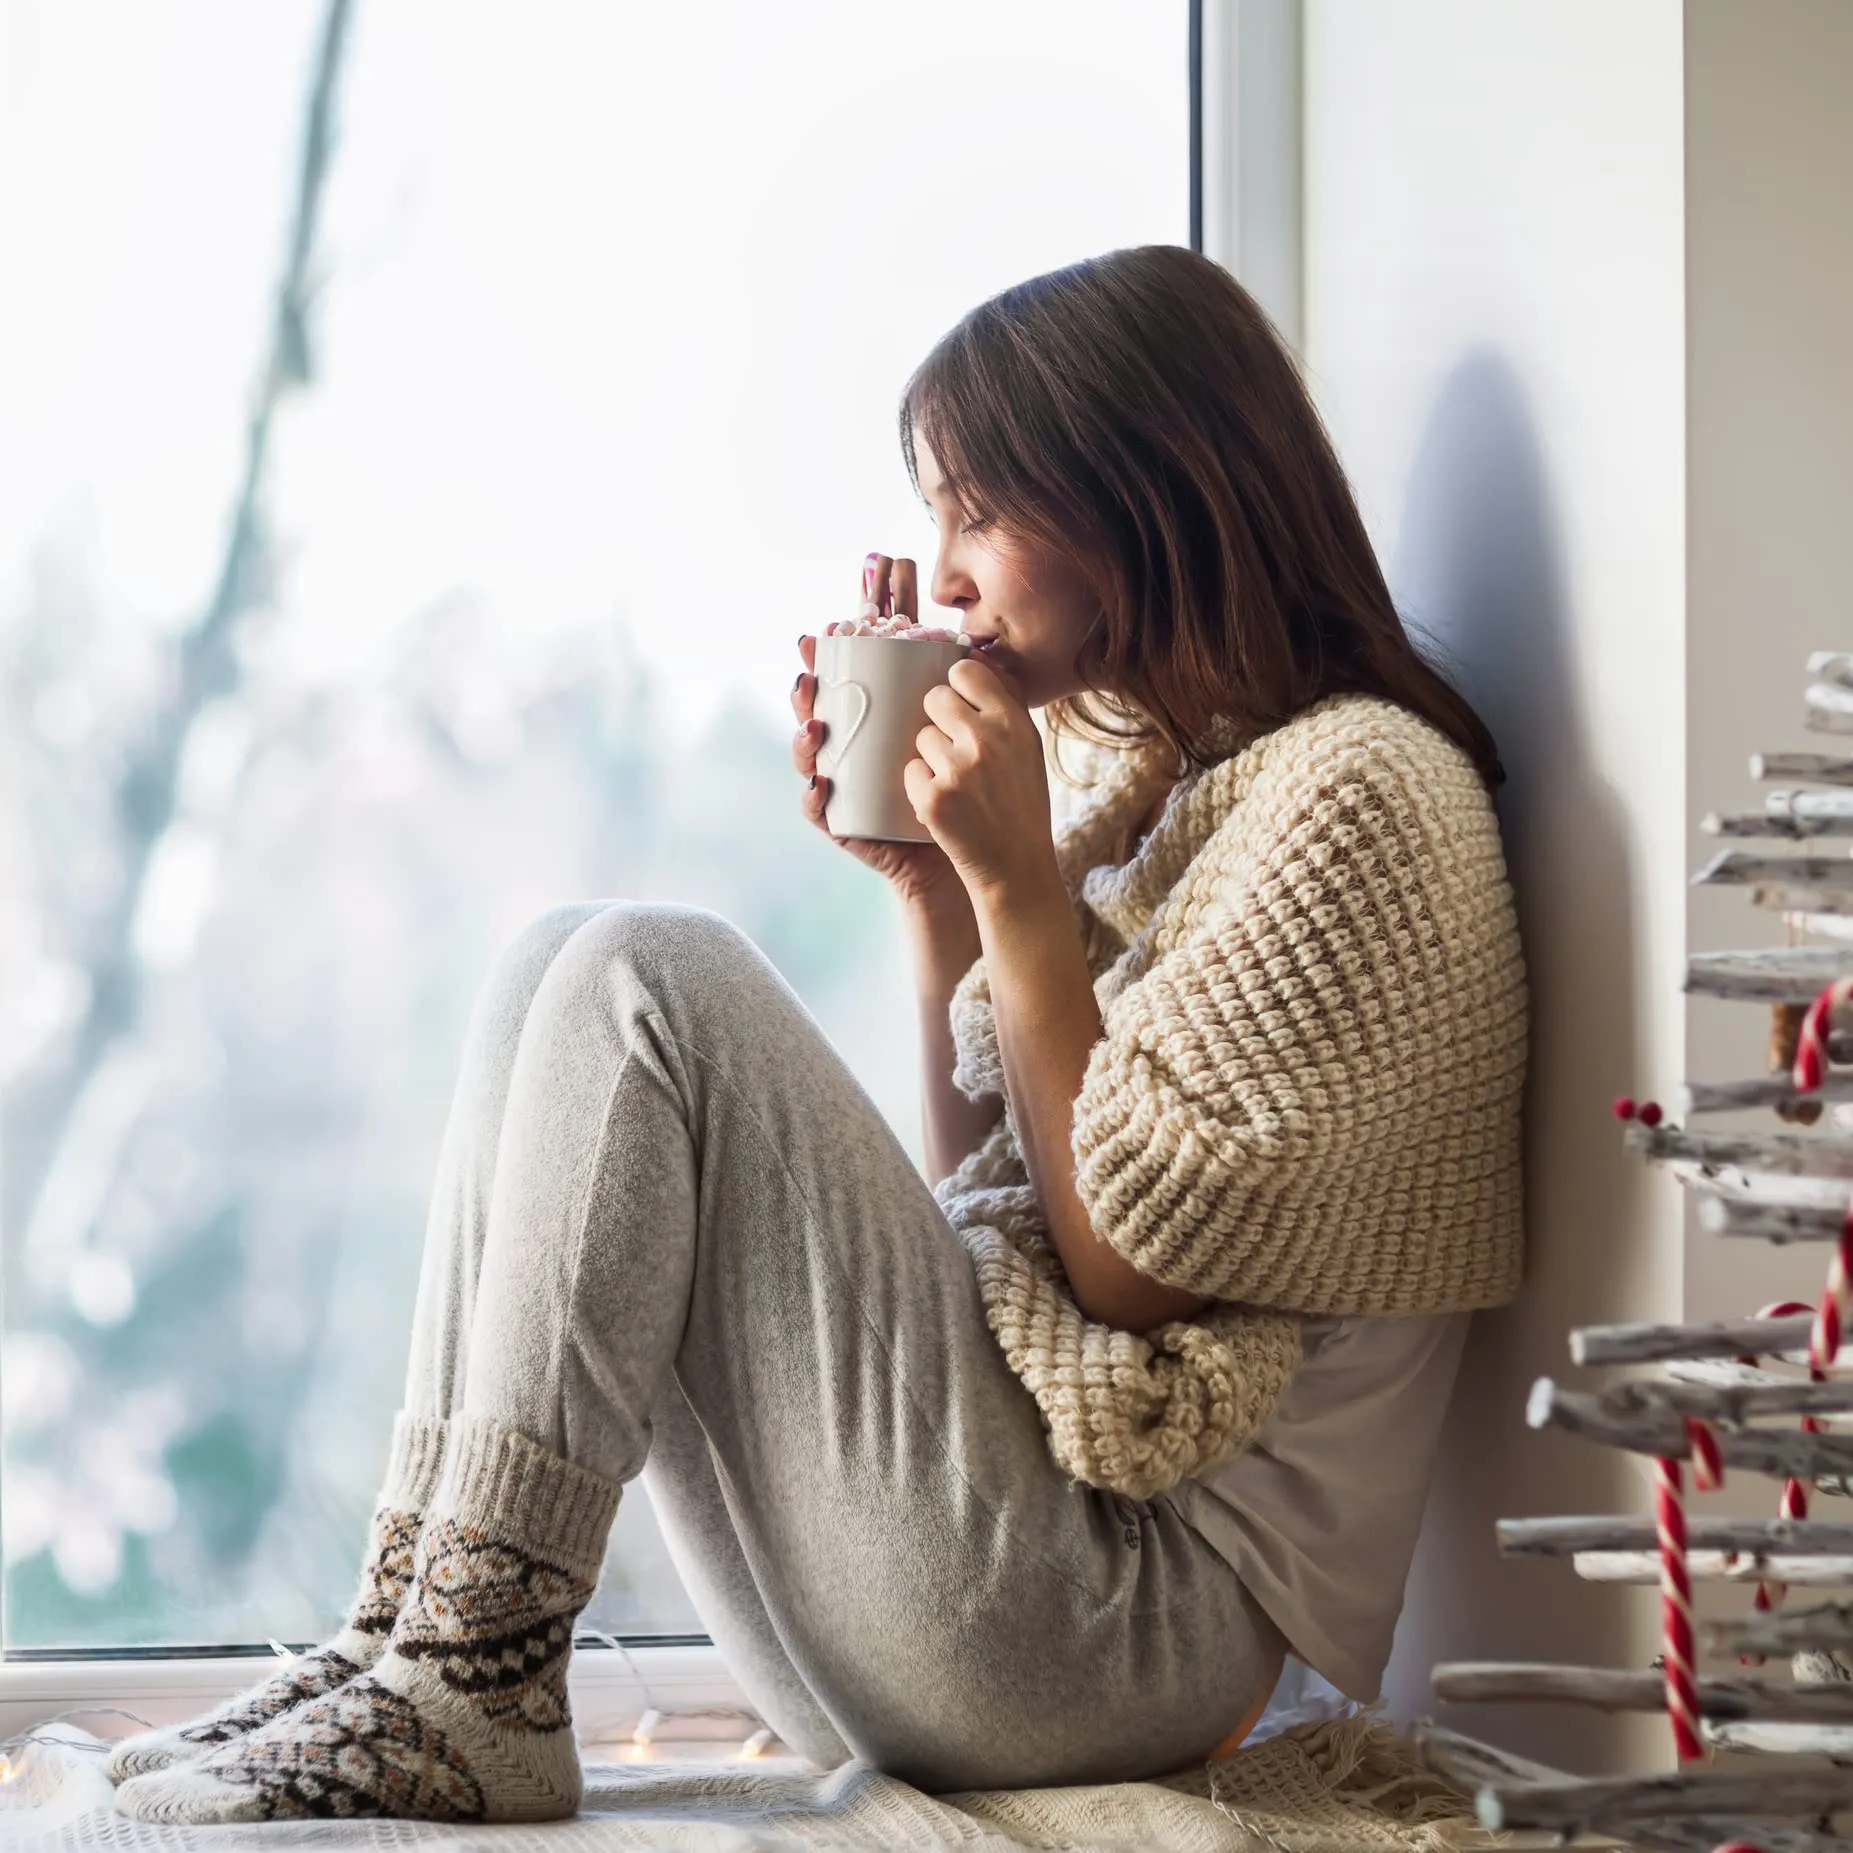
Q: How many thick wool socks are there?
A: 2